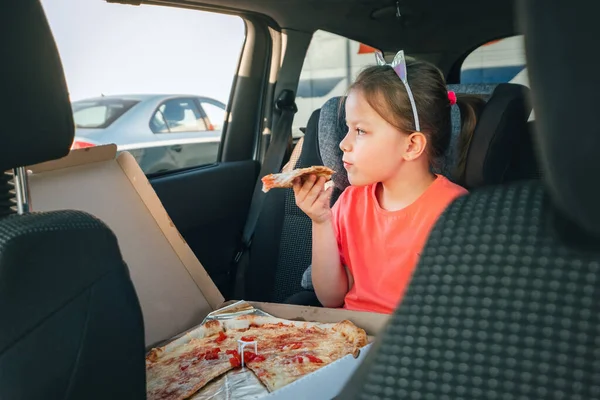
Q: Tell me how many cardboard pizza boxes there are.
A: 1